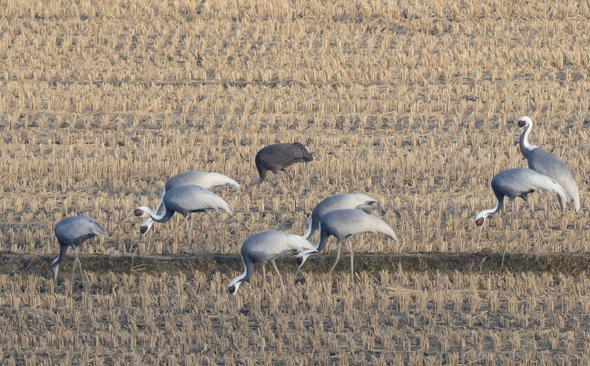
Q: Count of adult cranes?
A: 7